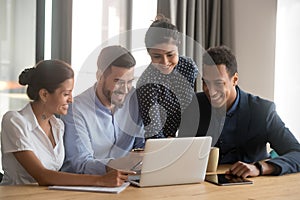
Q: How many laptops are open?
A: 1